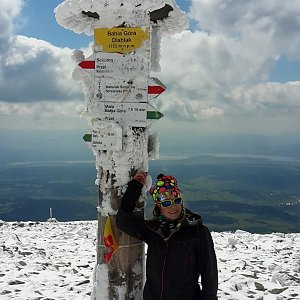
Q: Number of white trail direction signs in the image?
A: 4